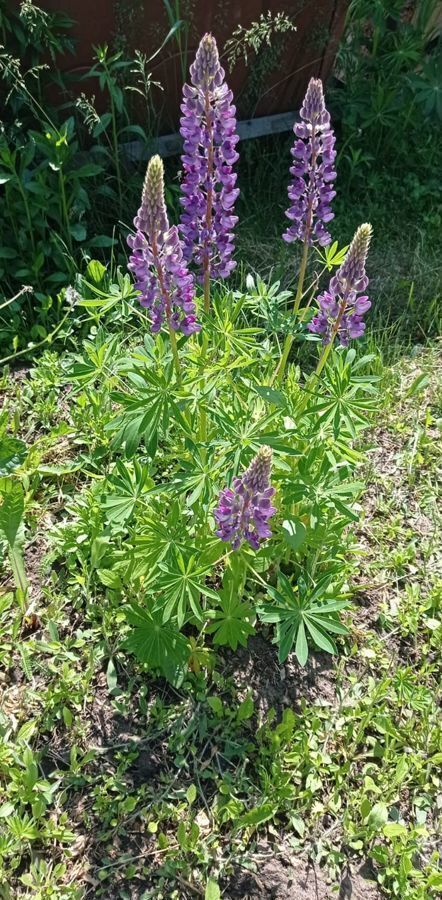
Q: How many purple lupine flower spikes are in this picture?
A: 5